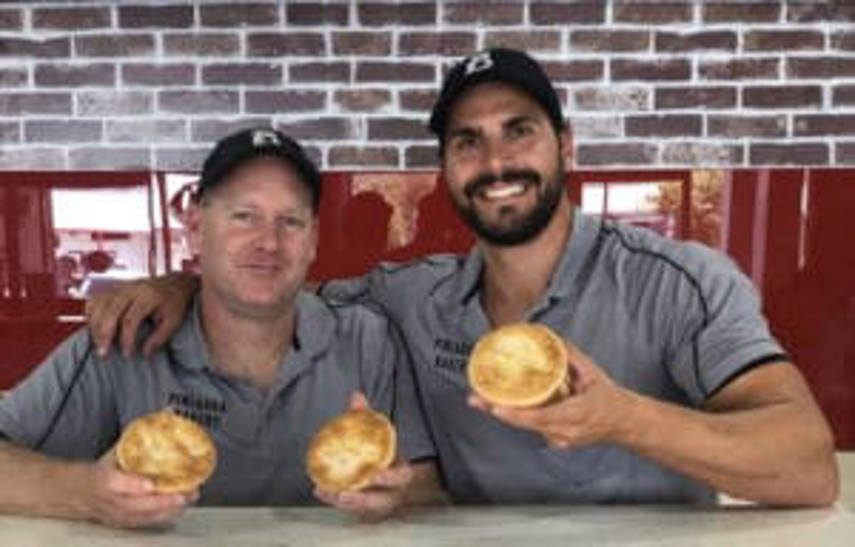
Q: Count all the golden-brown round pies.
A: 3